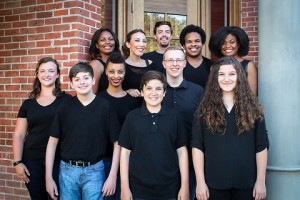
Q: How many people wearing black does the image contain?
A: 11